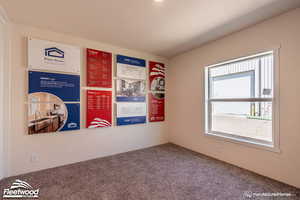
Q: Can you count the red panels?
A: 4